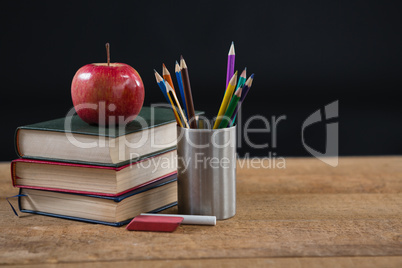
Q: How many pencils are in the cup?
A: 10